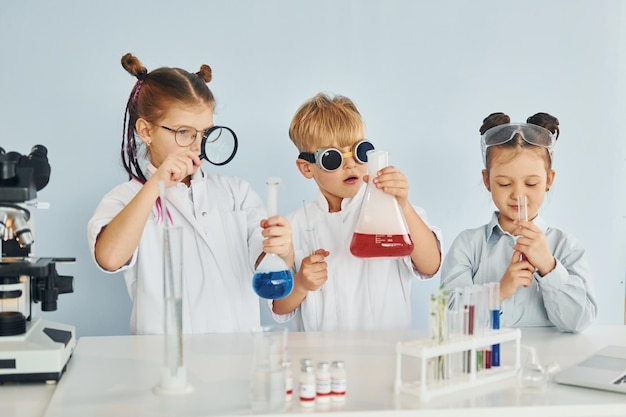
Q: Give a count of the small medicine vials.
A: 5